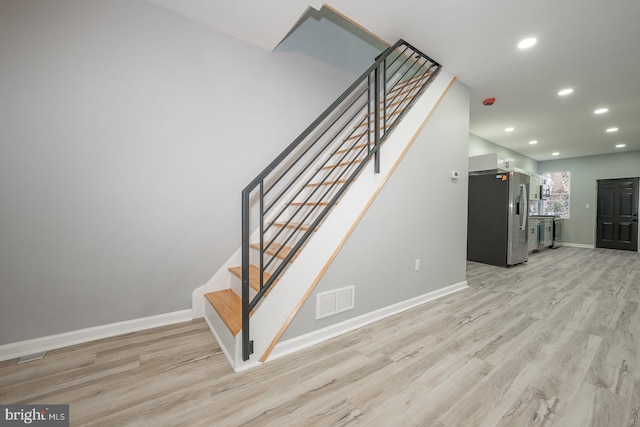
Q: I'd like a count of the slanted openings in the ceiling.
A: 1